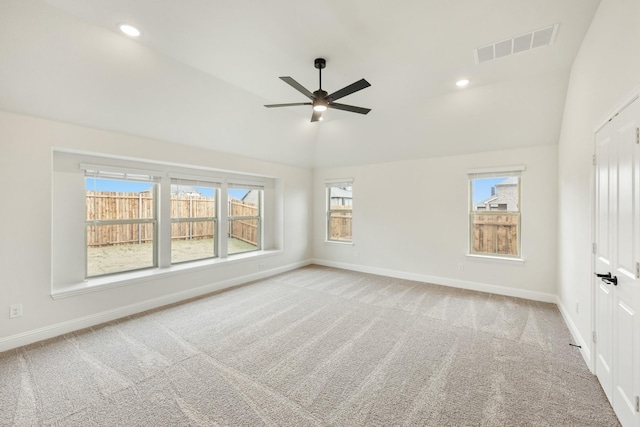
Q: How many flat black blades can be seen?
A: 5